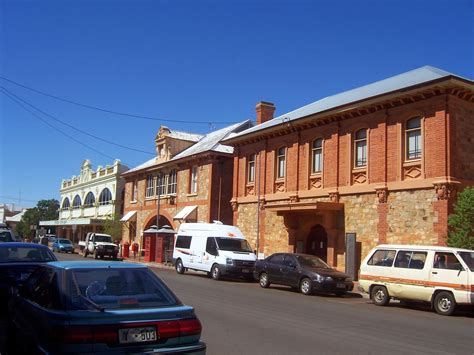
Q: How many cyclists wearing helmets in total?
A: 0